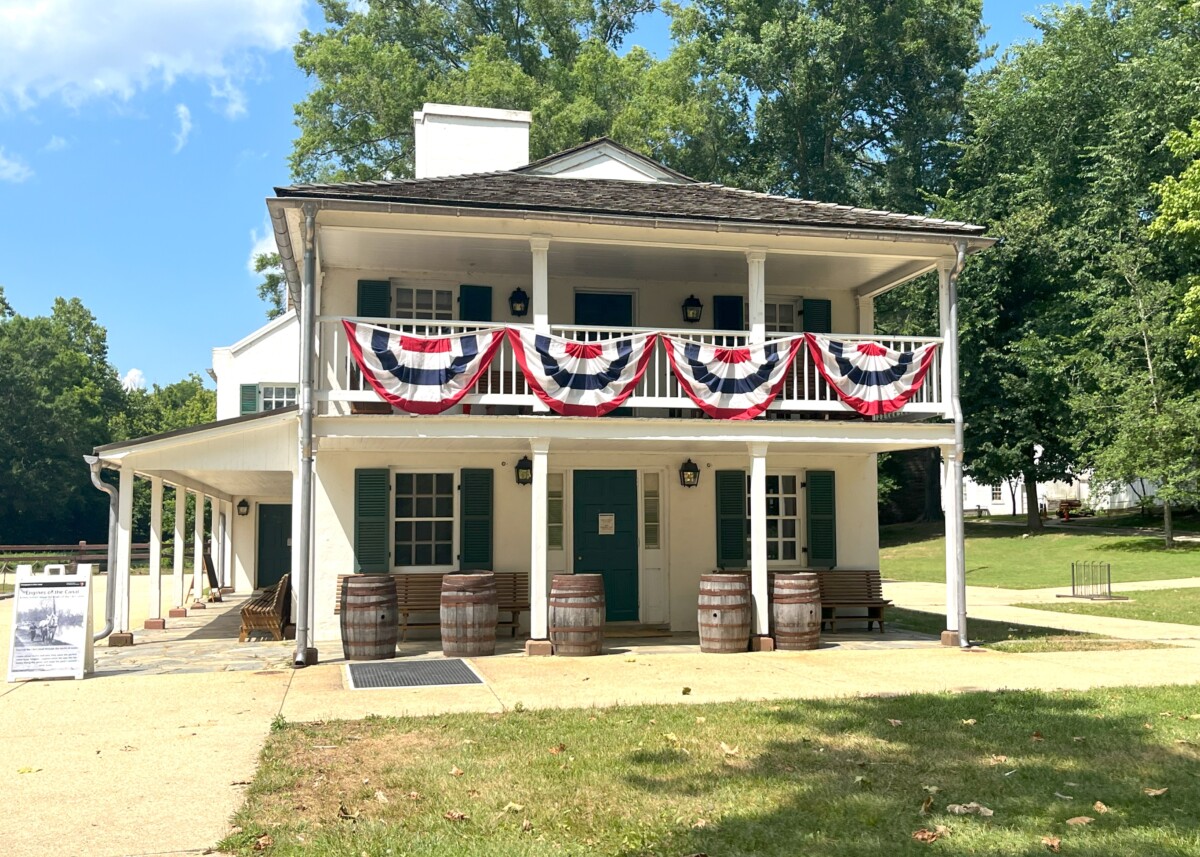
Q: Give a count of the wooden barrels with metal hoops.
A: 5